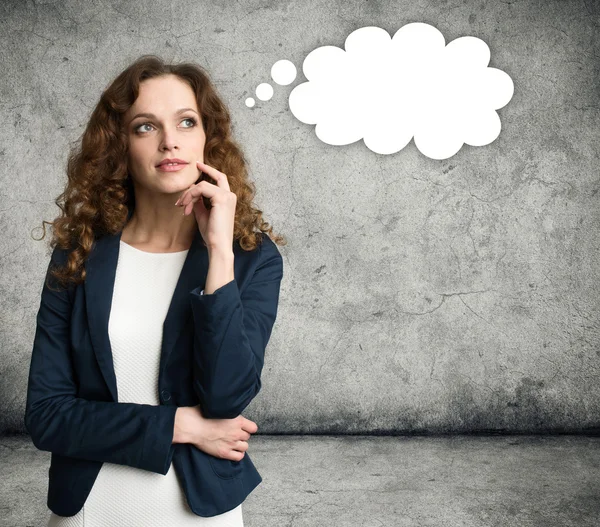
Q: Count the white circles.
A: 3